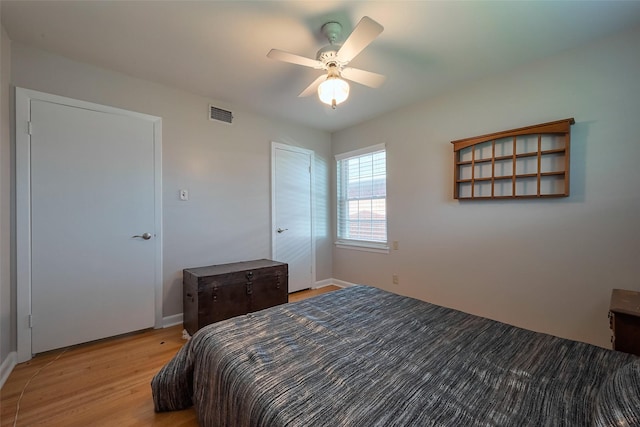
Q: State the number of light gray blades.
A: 4